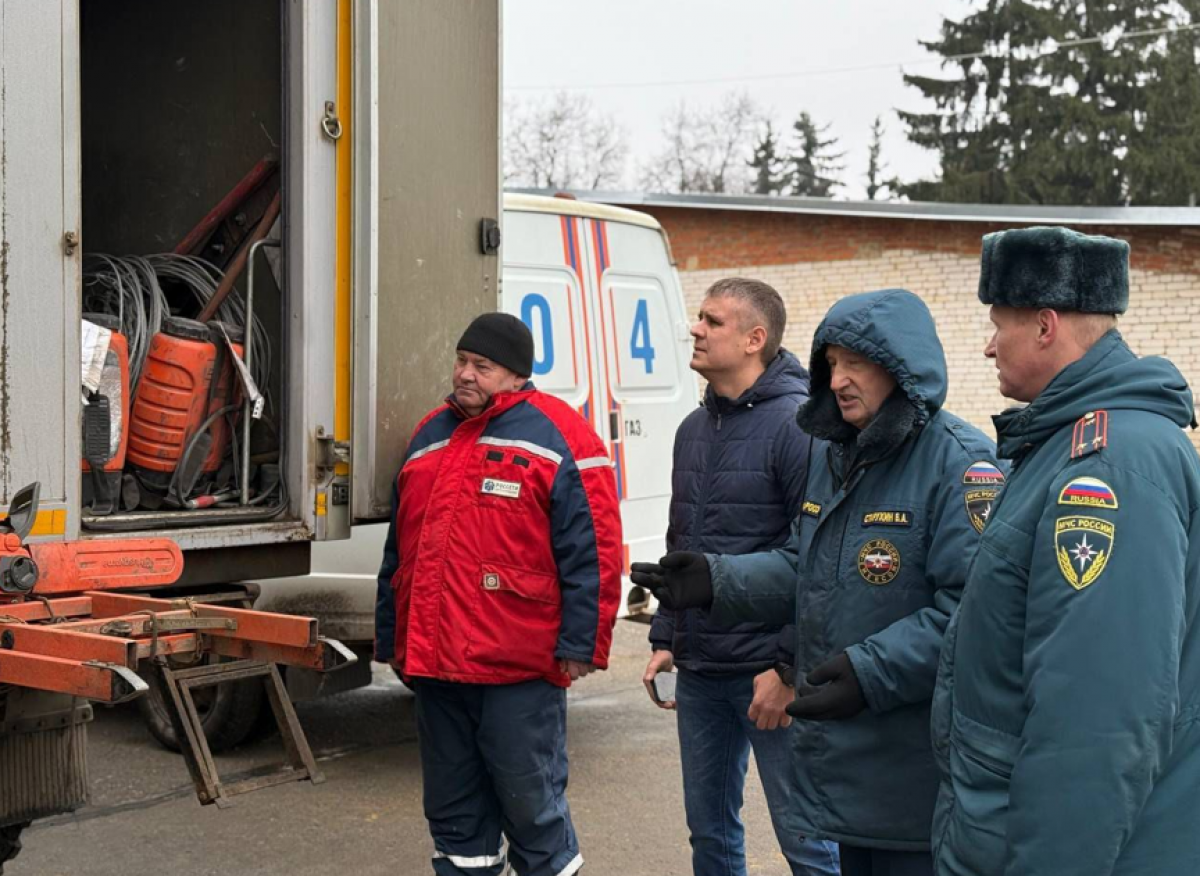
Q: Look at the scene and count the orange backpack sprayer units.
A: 3